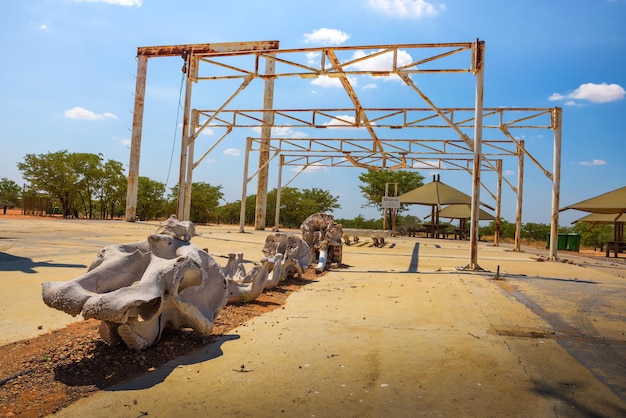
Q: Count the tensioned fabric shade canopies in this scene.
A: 4